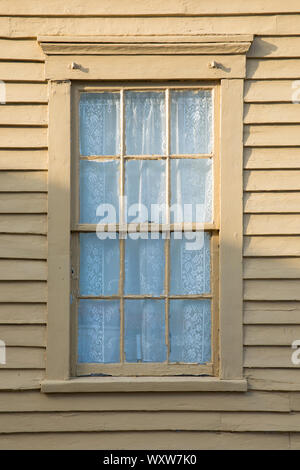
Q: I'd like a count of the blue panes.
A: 12